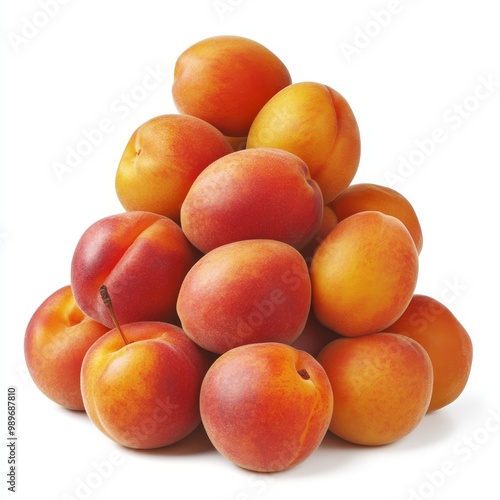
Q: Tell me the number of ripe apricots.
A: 13